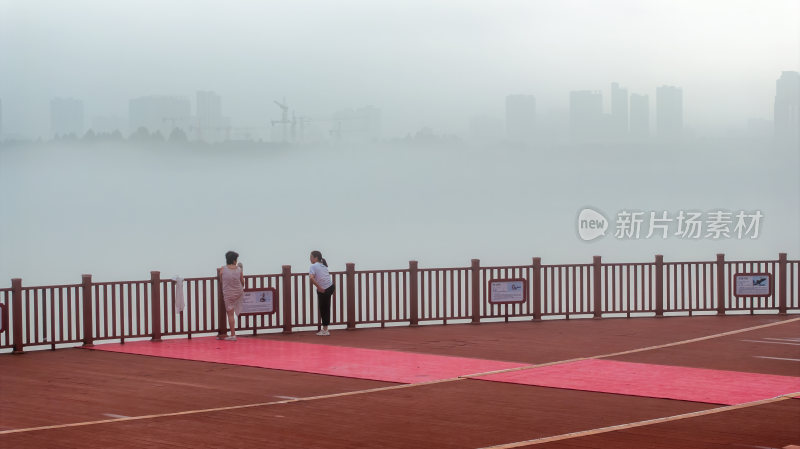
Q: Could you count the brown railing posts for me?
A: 13